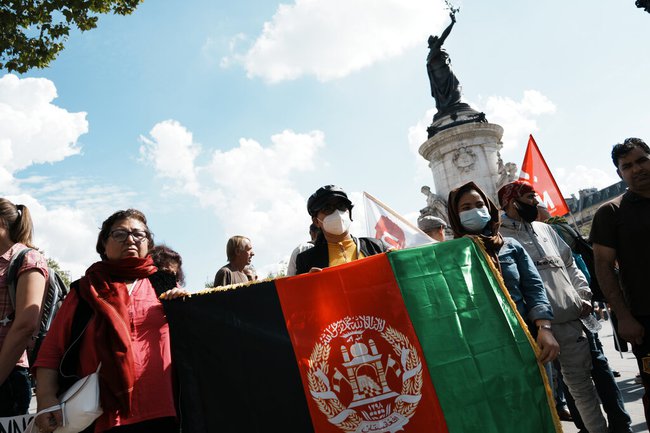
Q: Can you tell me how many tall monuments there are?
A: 1